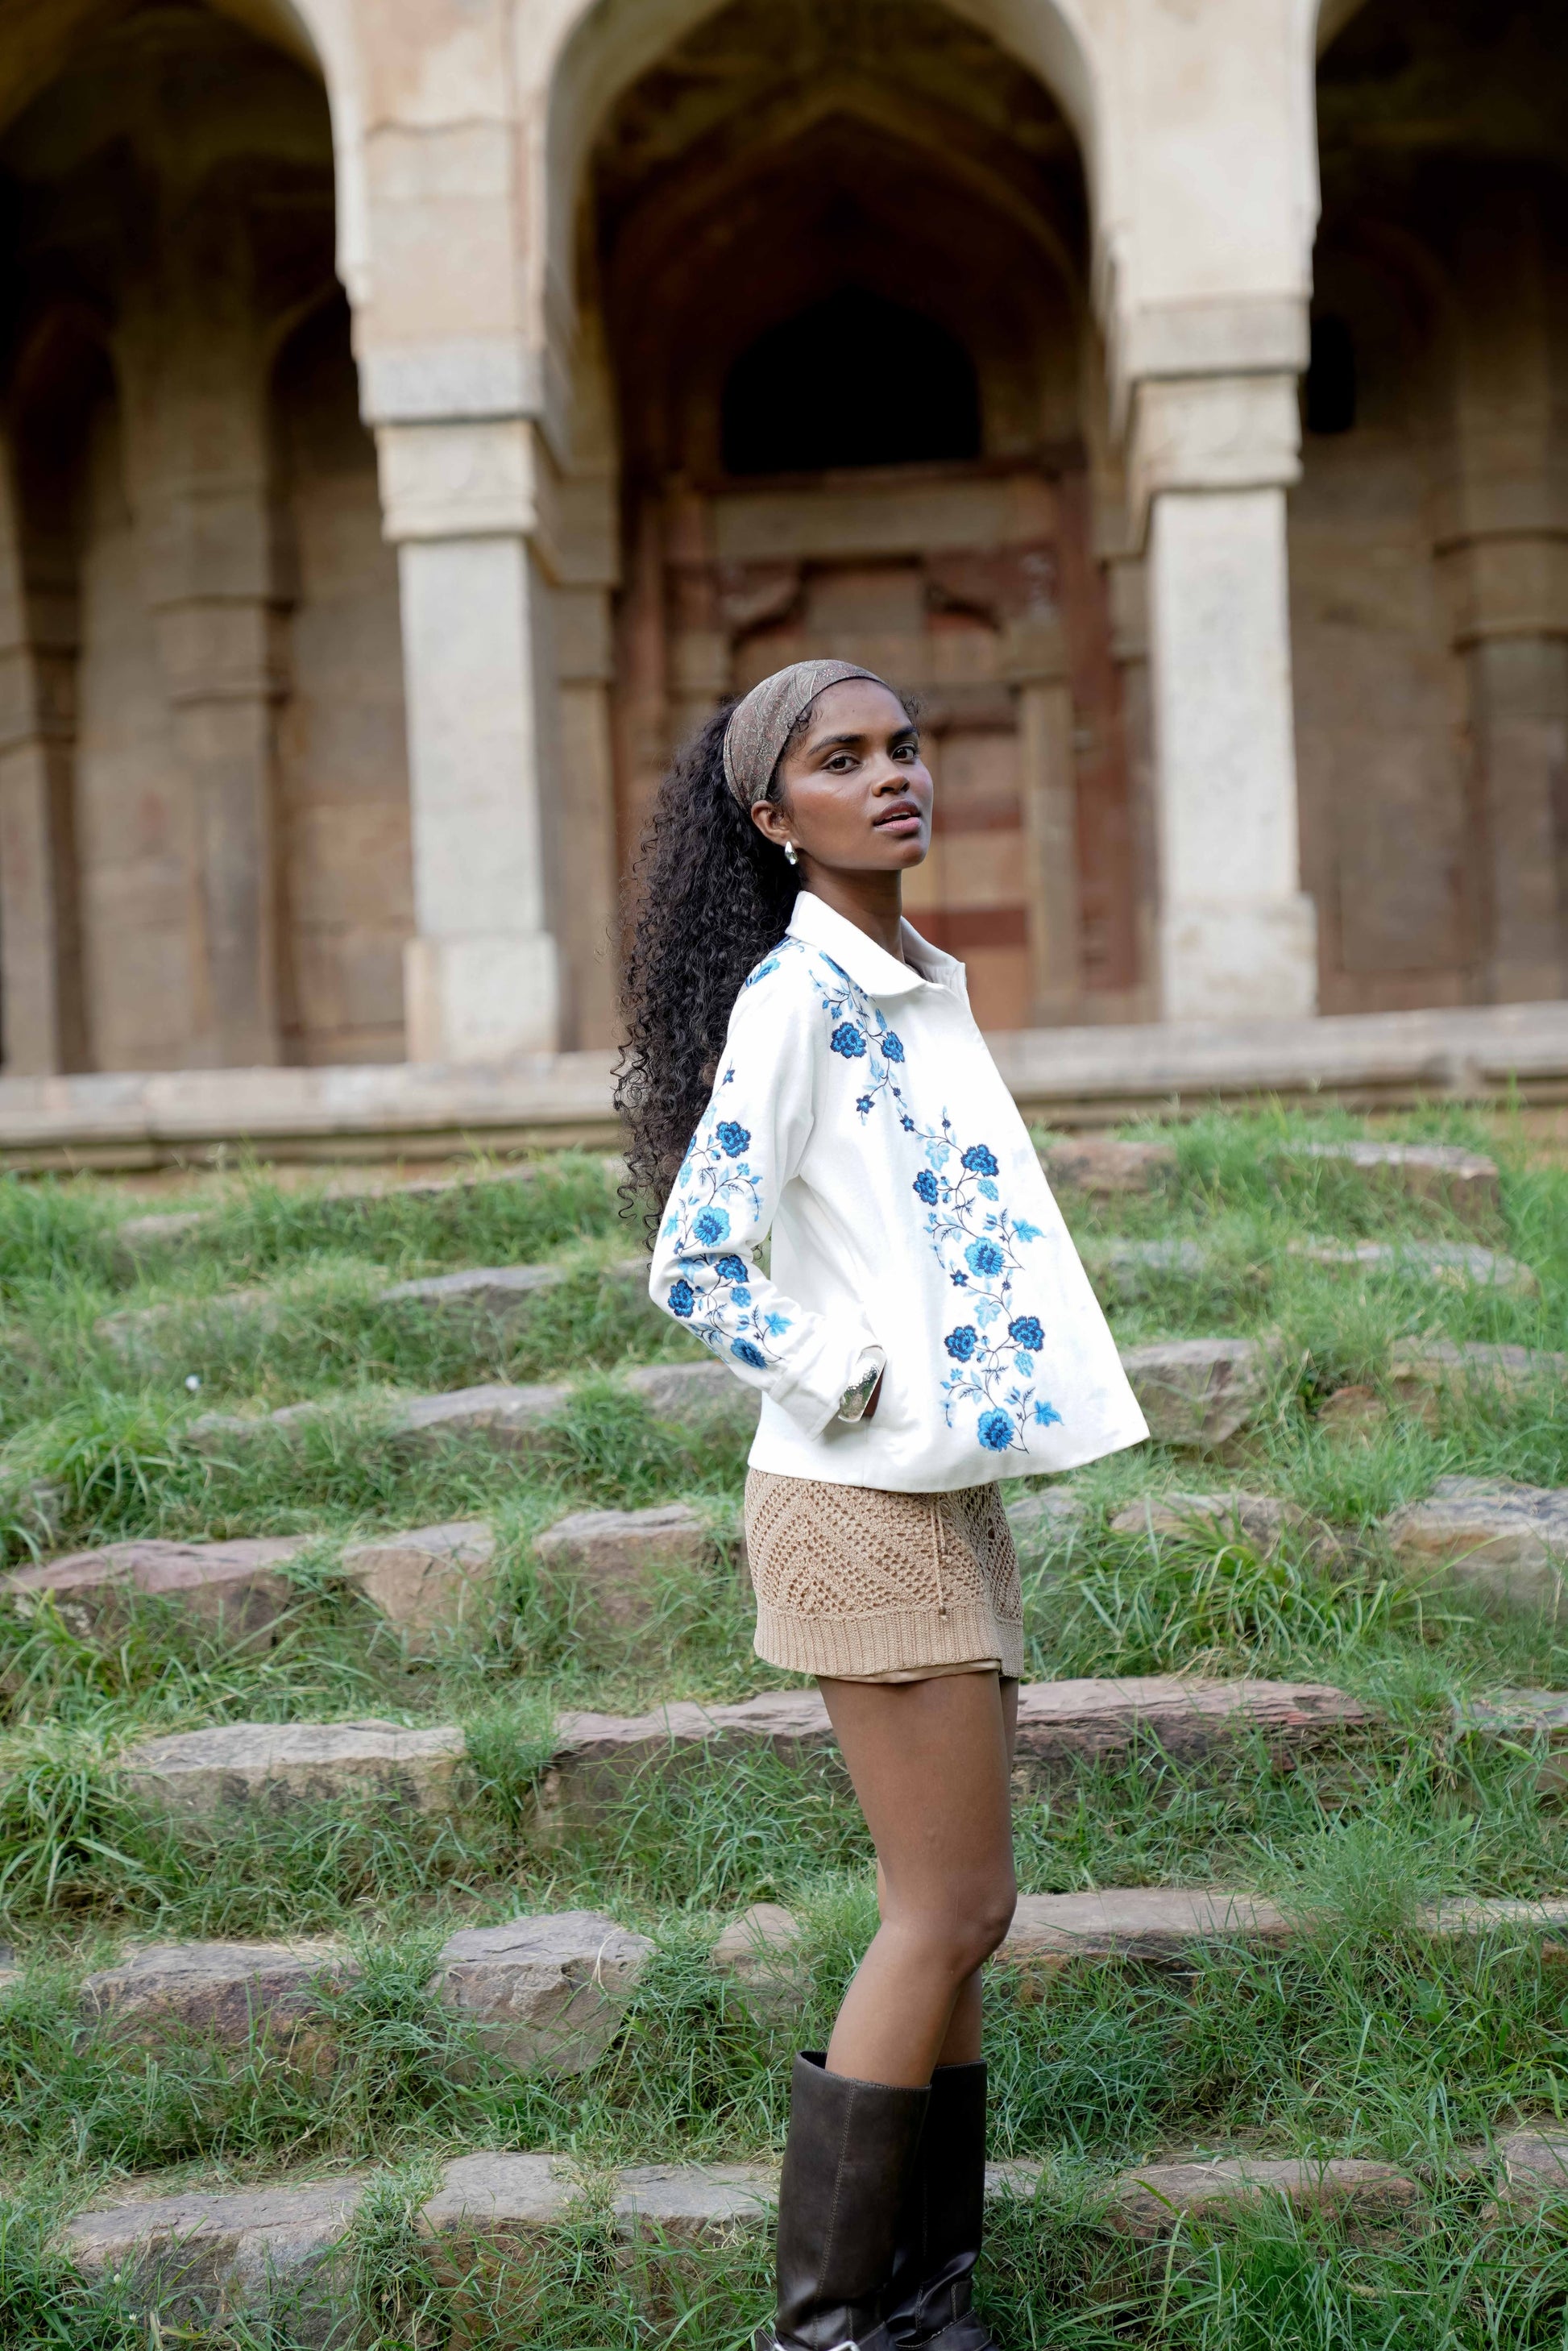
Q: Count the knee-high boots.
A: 2